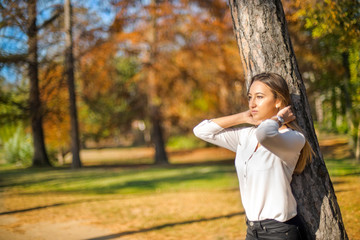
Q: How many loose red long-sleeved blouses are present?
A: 0